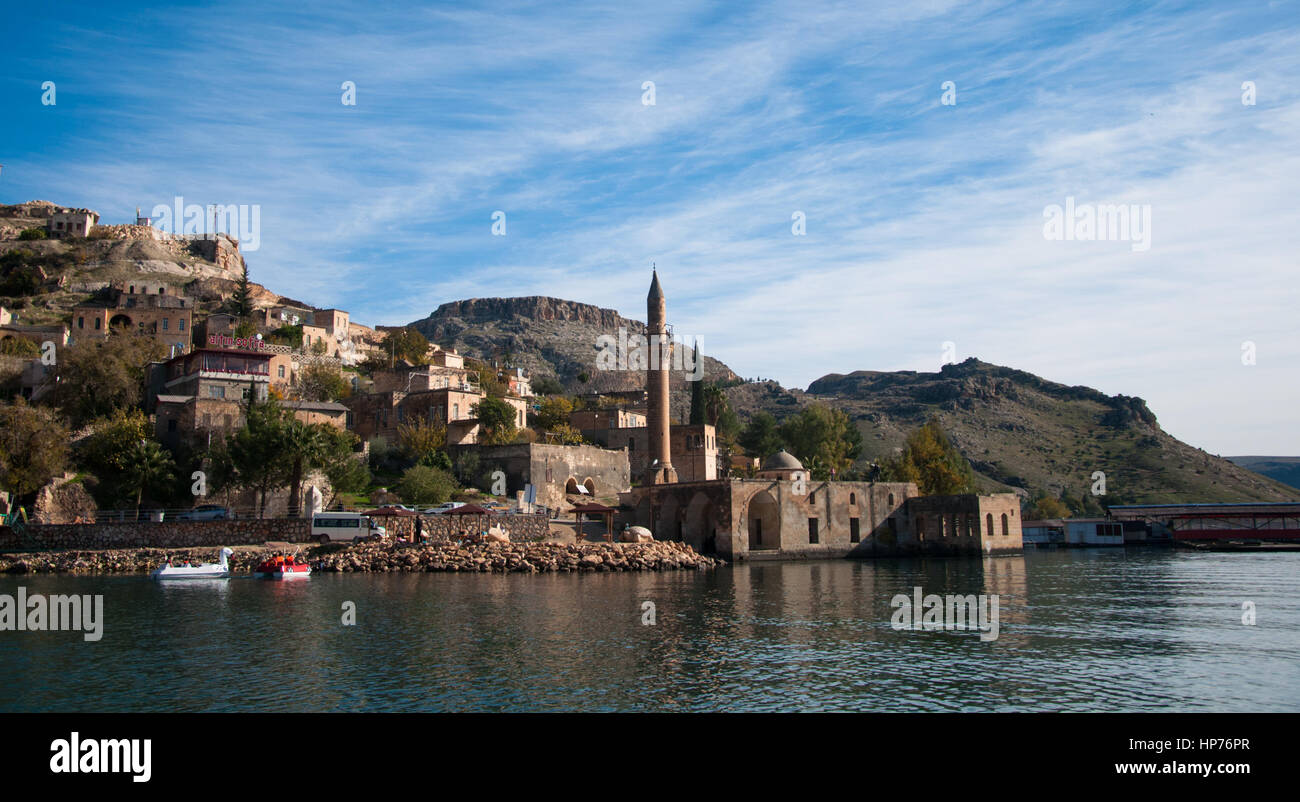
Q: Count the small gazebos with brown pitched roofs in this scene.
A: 3